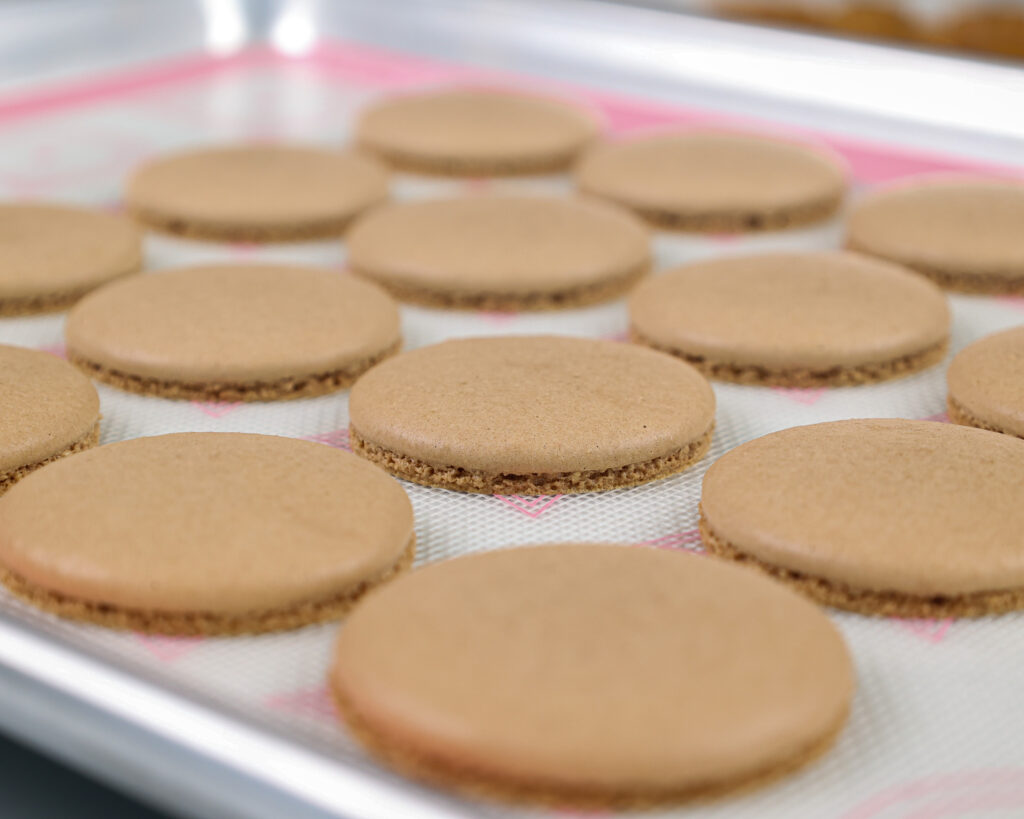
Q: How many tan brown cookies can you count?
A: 14